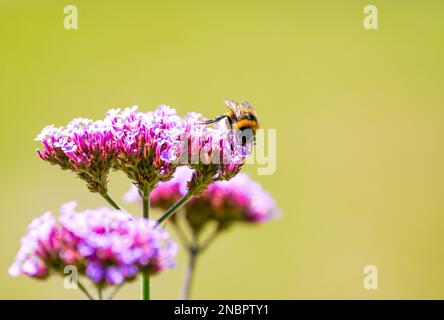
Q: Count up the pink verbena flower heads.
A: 3